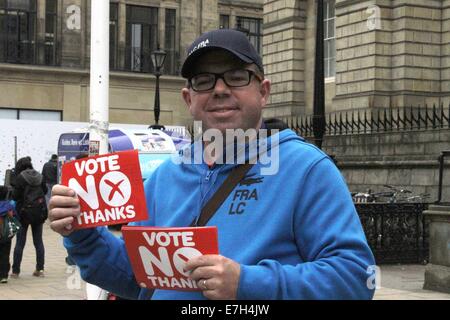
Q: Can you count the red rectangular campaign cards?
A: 2